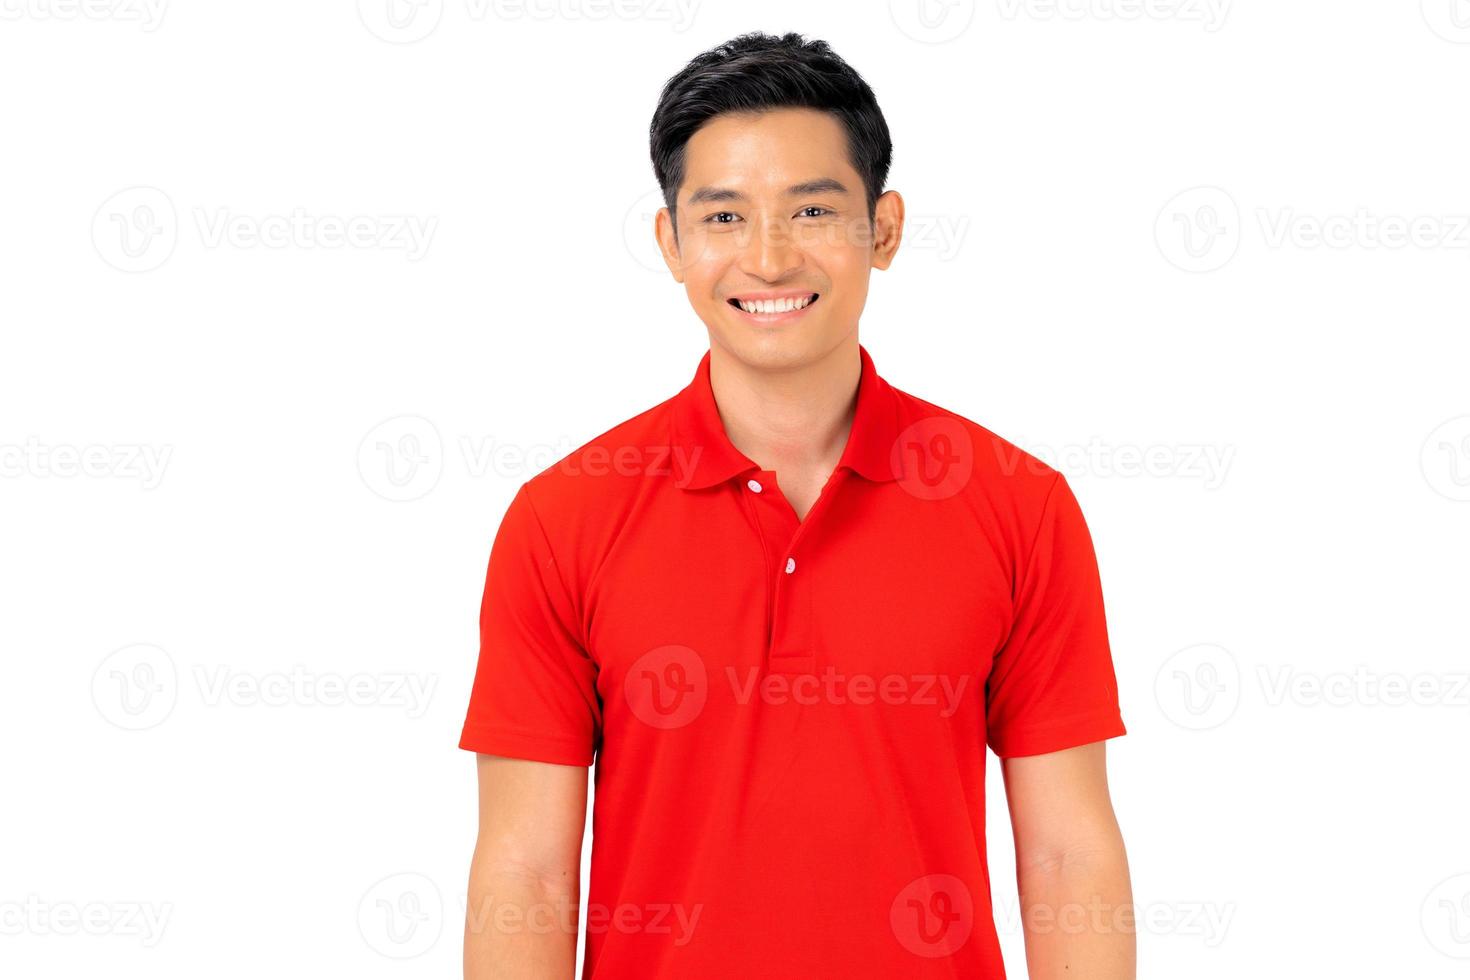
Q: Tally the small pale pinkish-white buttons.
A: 2